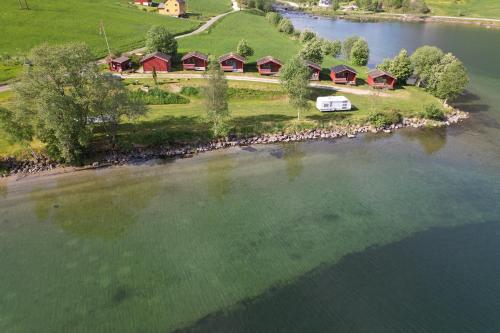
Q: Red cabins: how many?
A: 8